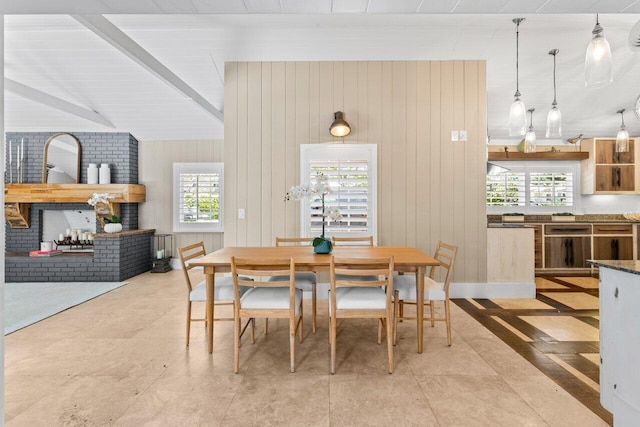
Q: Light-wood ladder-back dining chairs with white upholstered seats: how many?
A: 6